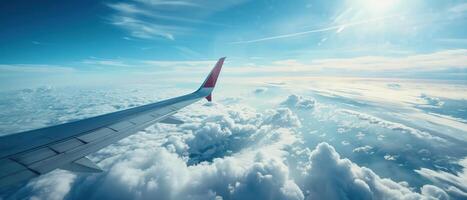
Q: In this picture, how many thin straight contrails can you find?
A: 1